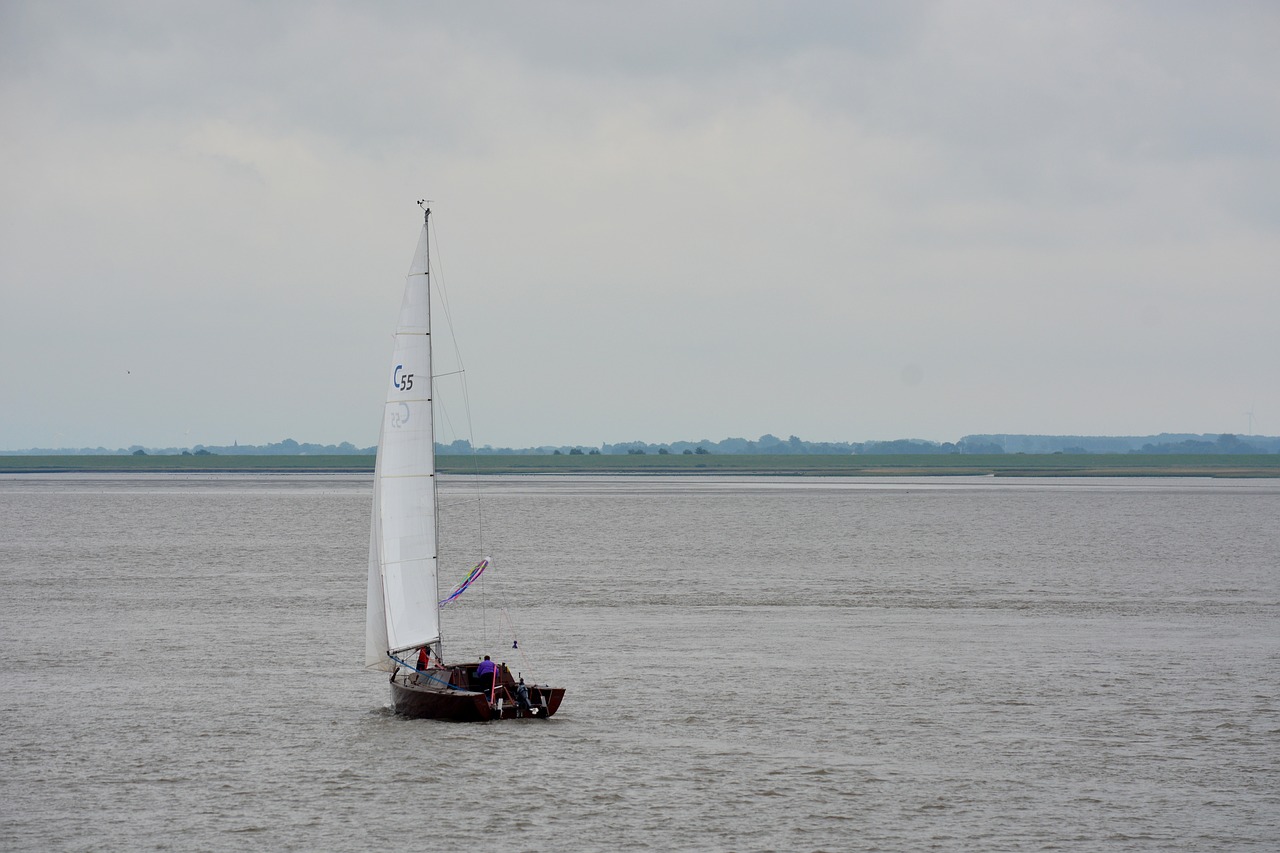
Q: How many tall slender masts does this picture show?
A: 1